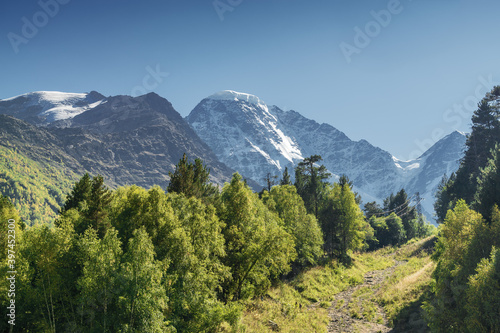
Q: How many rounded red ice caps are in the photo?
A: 0